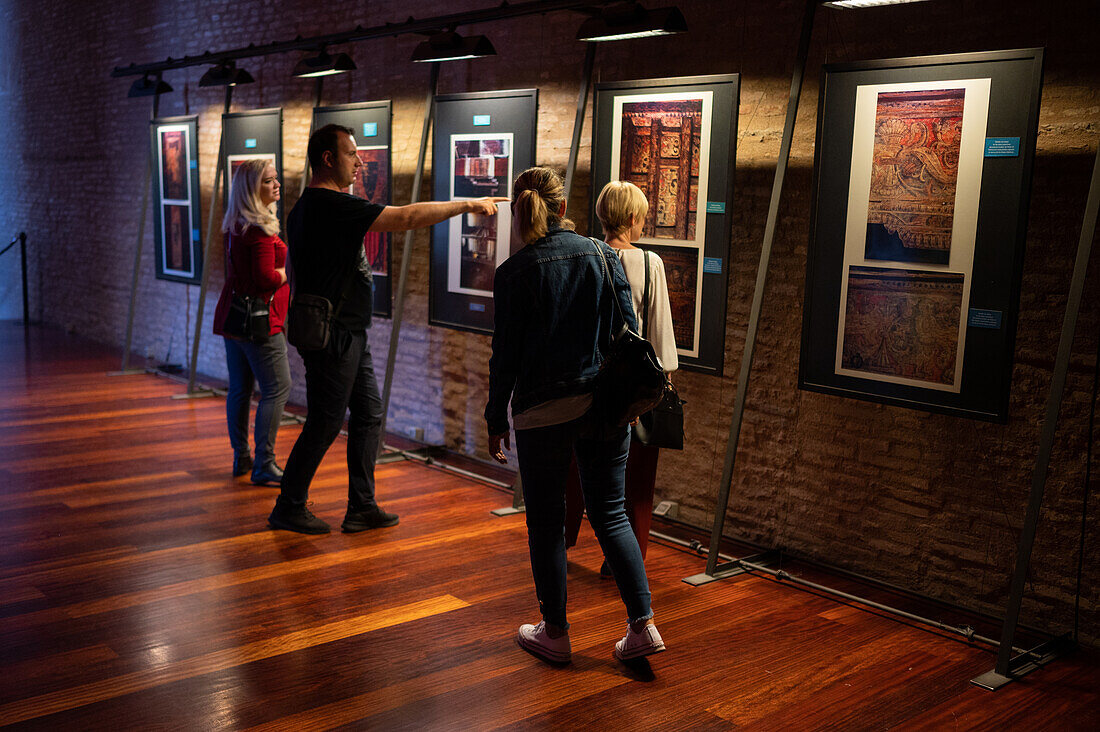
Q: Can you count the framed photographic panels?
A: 6